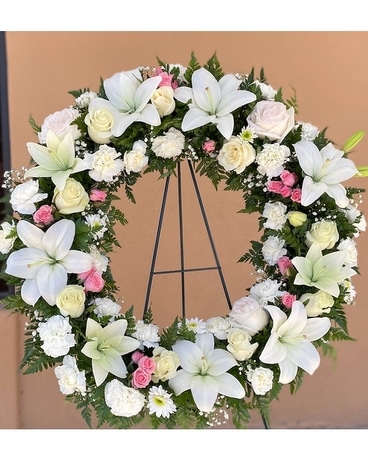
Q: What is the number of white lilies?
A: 9